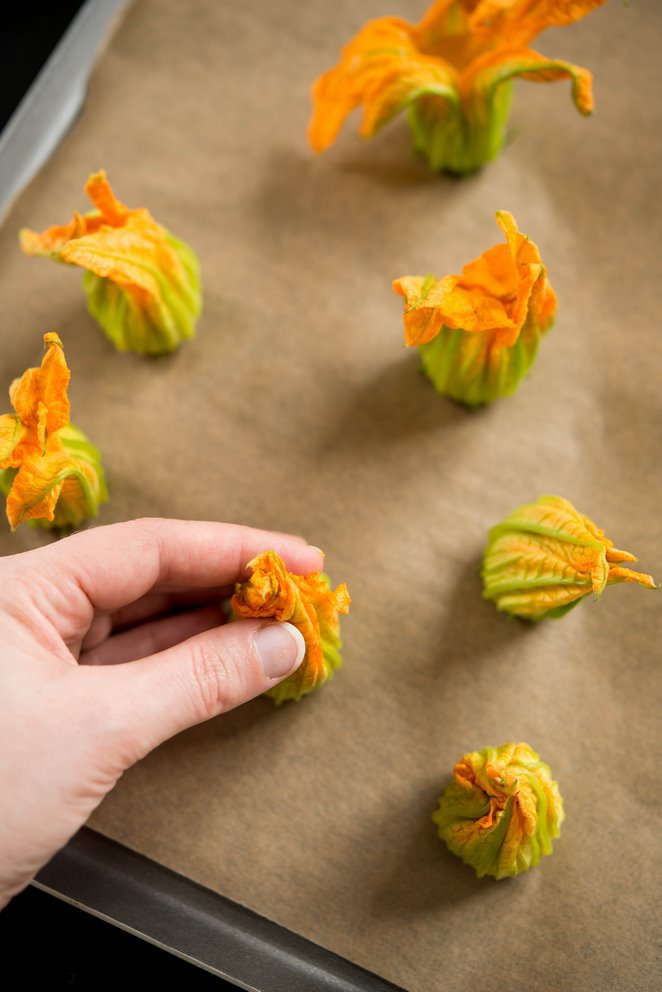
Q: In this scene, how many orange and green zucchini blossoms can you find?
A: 7